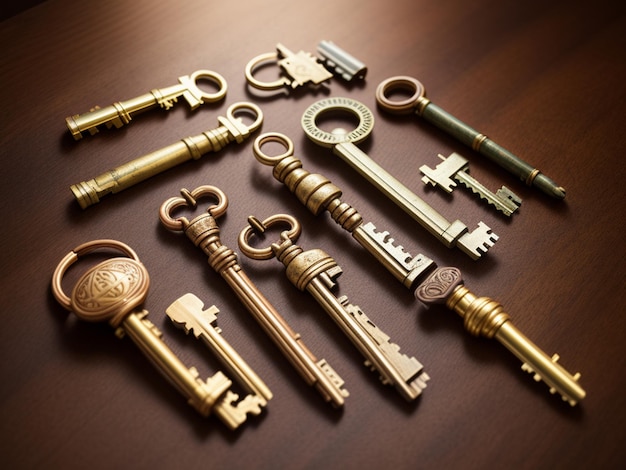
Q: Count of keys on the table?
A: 12